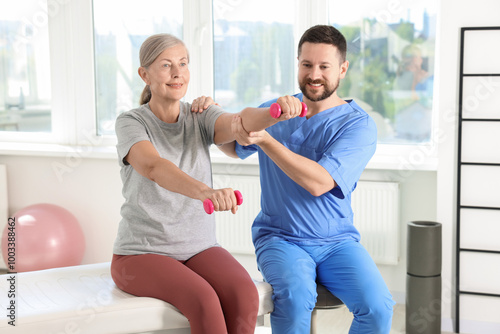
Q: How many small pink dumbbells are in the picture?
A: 2